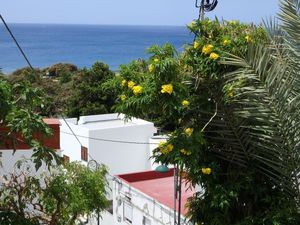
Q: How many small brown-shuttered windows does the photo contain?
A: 2